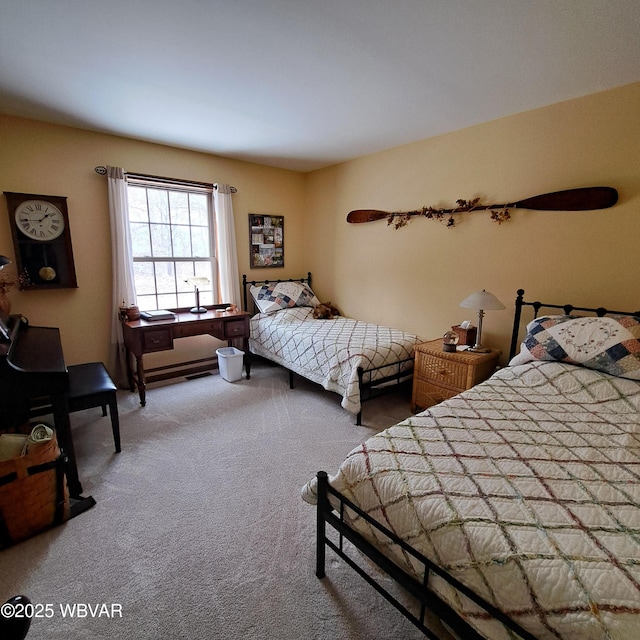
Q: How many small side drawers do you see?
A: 2